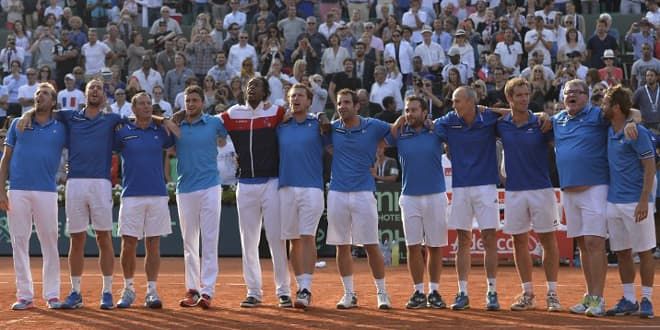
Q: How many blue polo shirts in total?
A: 11